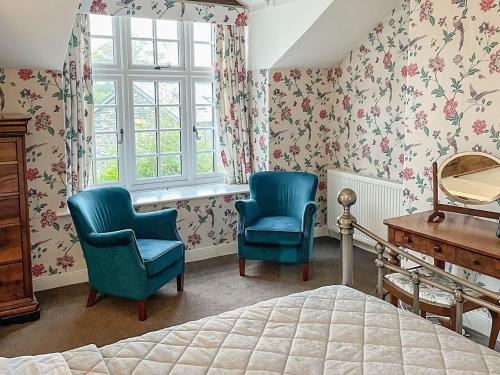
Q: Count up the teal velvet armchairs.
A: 2